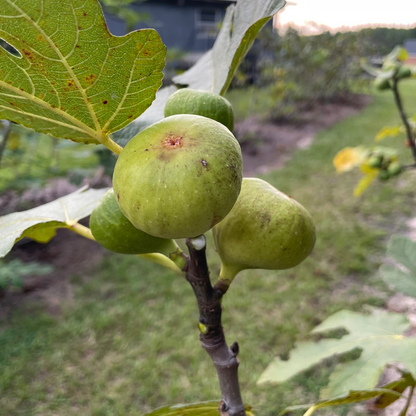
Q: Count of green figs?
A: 4